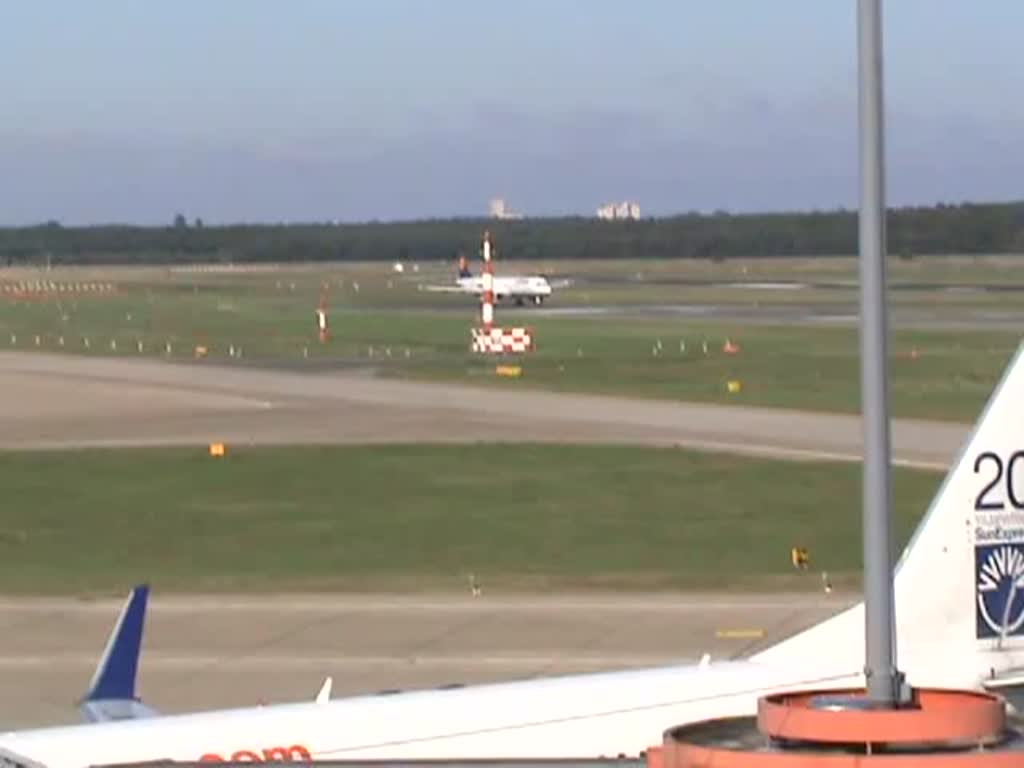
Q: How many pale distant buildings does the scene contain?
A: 2